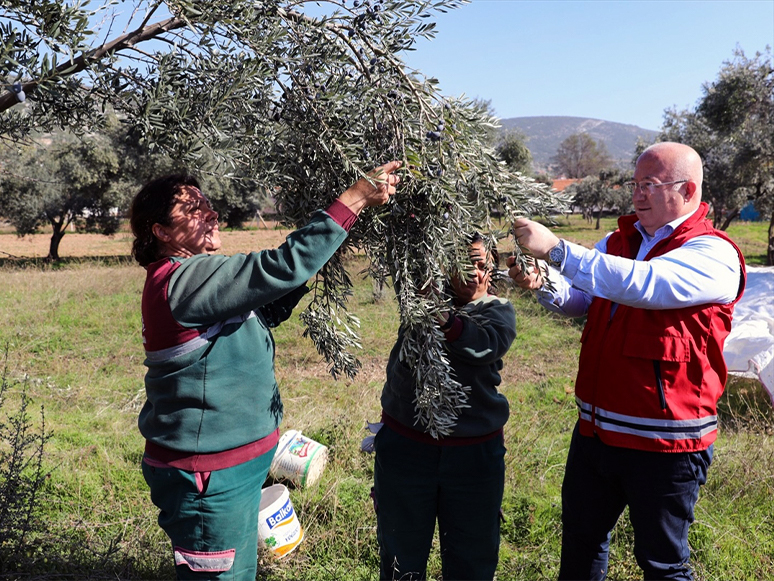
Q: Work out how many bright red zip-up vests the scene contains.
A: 1